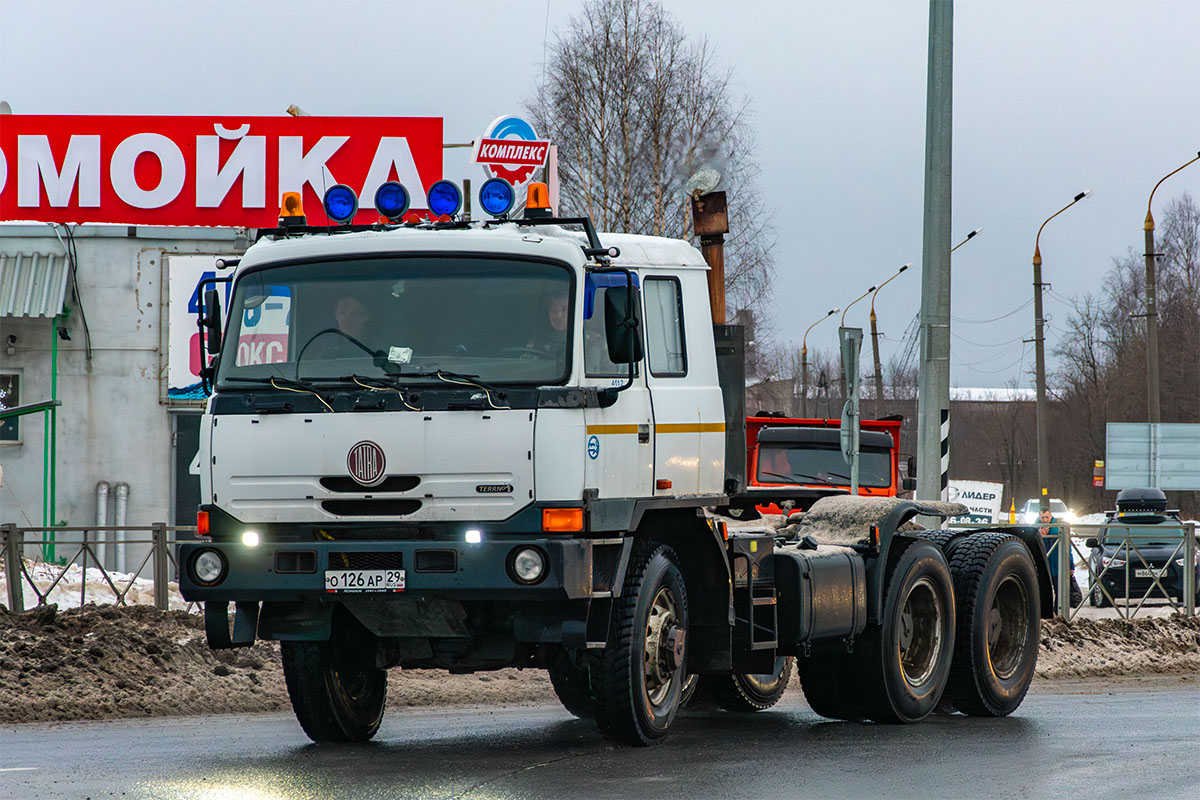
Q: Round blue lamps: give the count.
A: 4